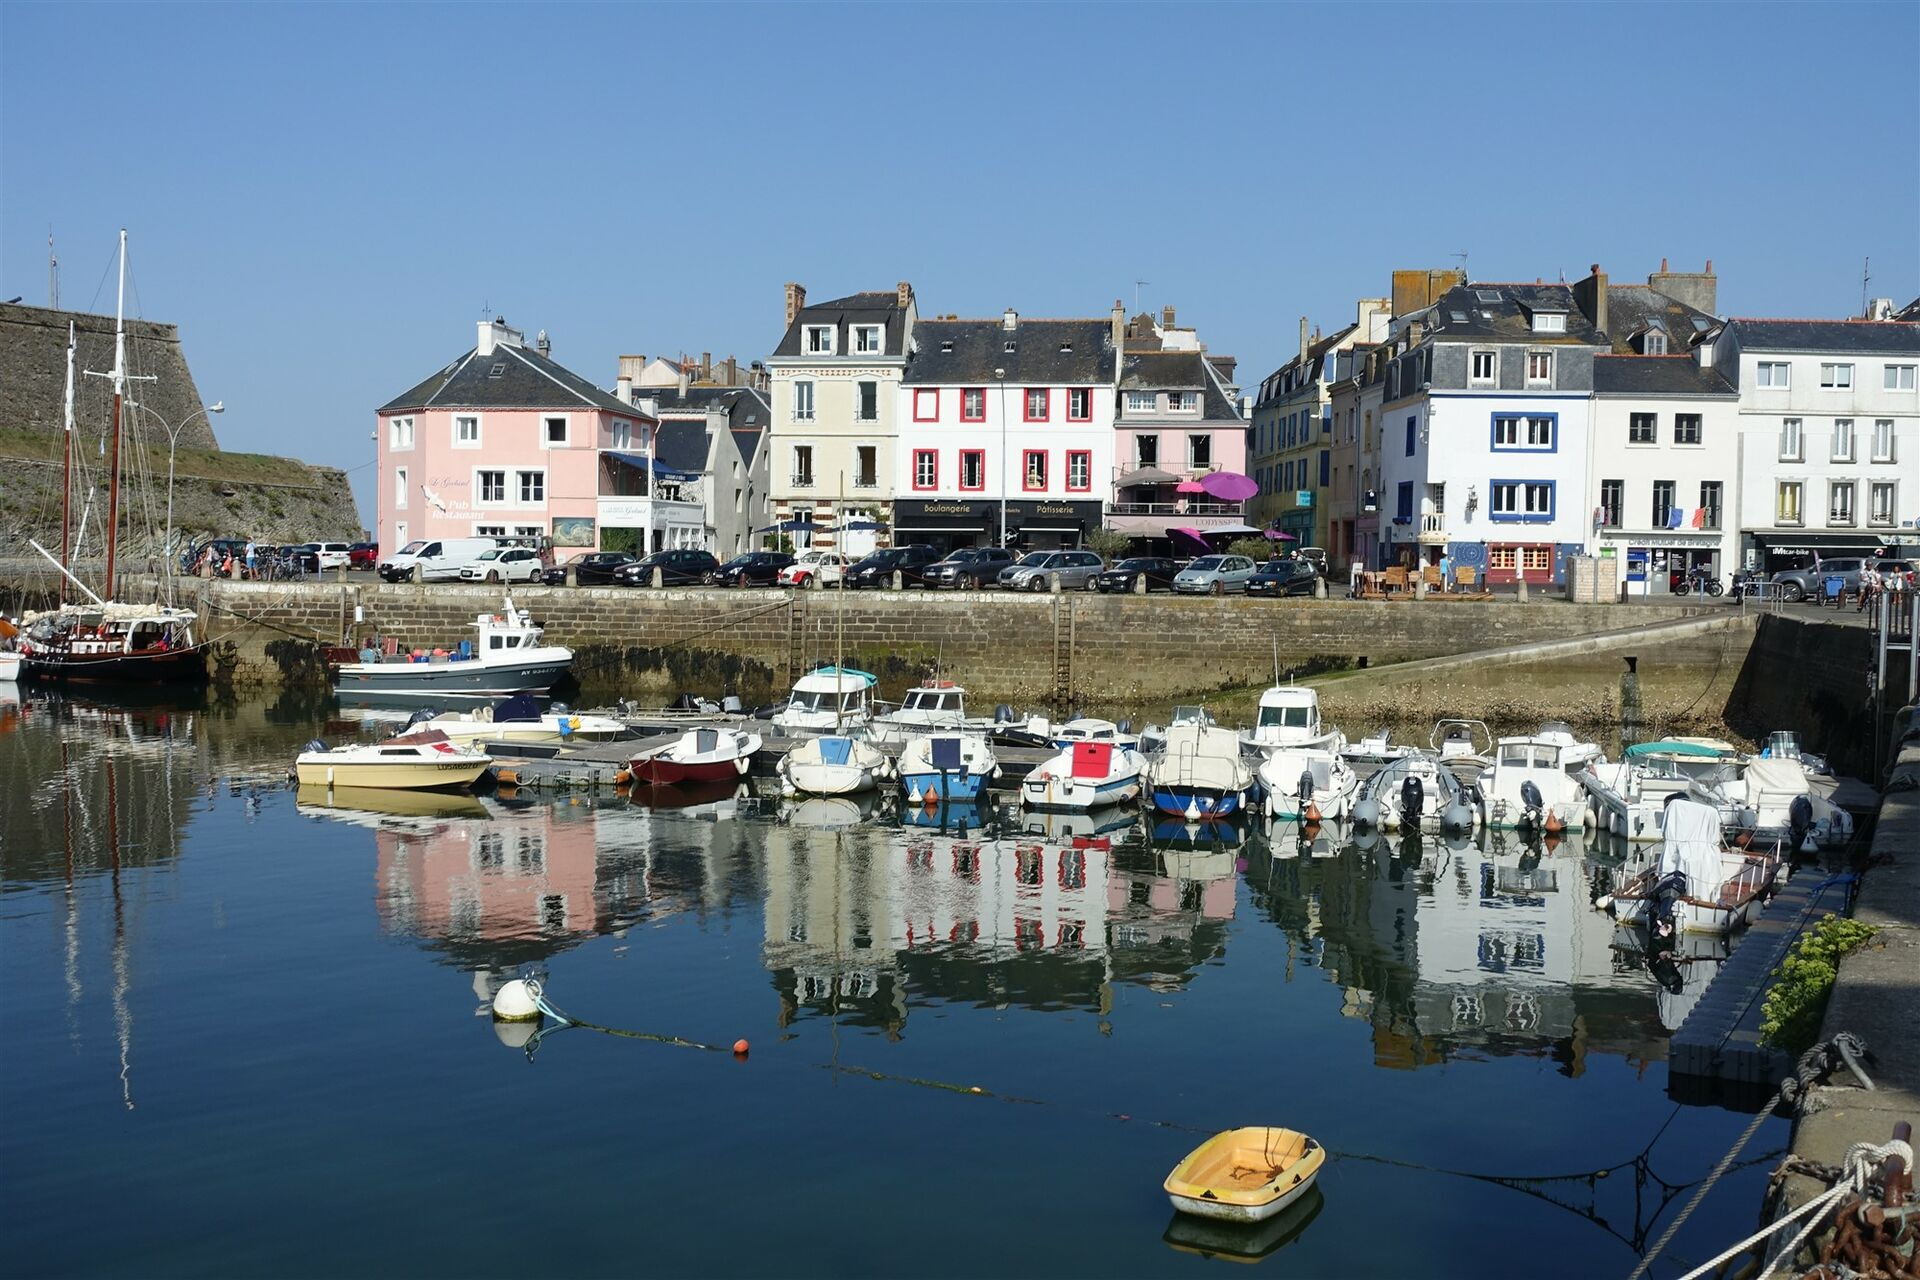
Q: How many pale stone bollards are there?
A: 13